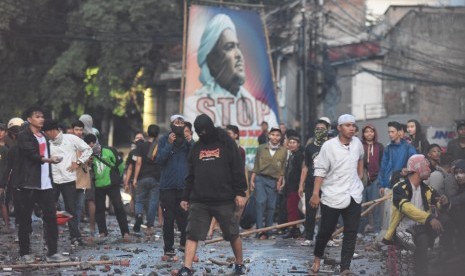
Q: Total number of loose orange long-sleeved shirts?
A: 0